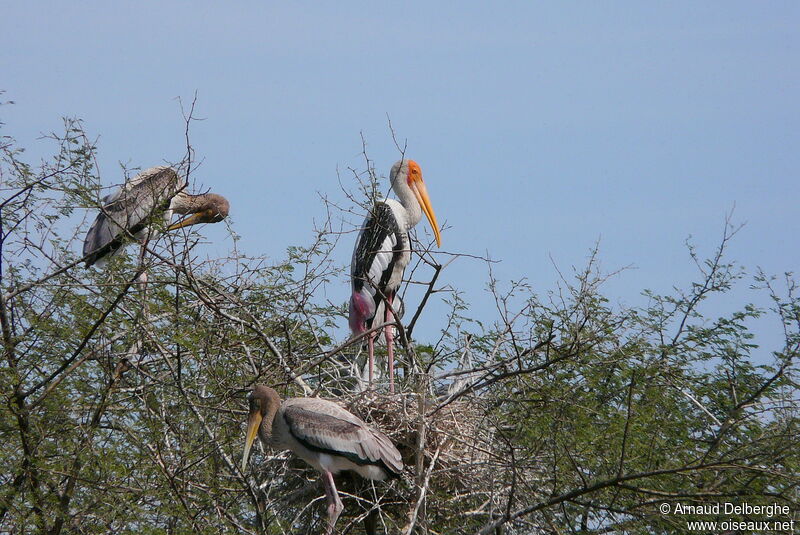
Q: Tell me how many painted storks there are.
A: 3